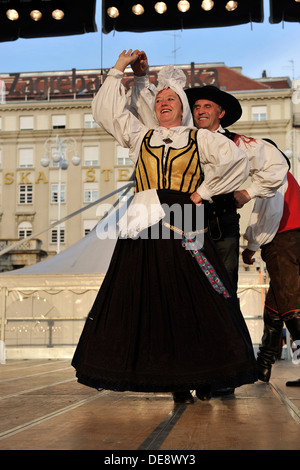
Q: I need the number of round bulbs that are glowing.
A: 9